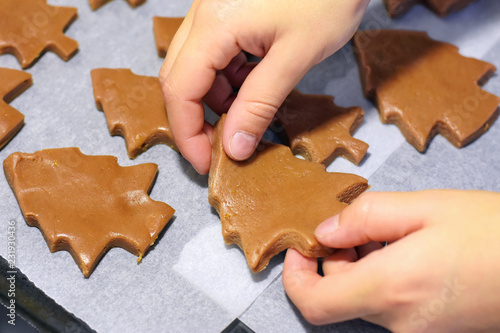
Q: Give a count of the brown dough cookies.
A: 10